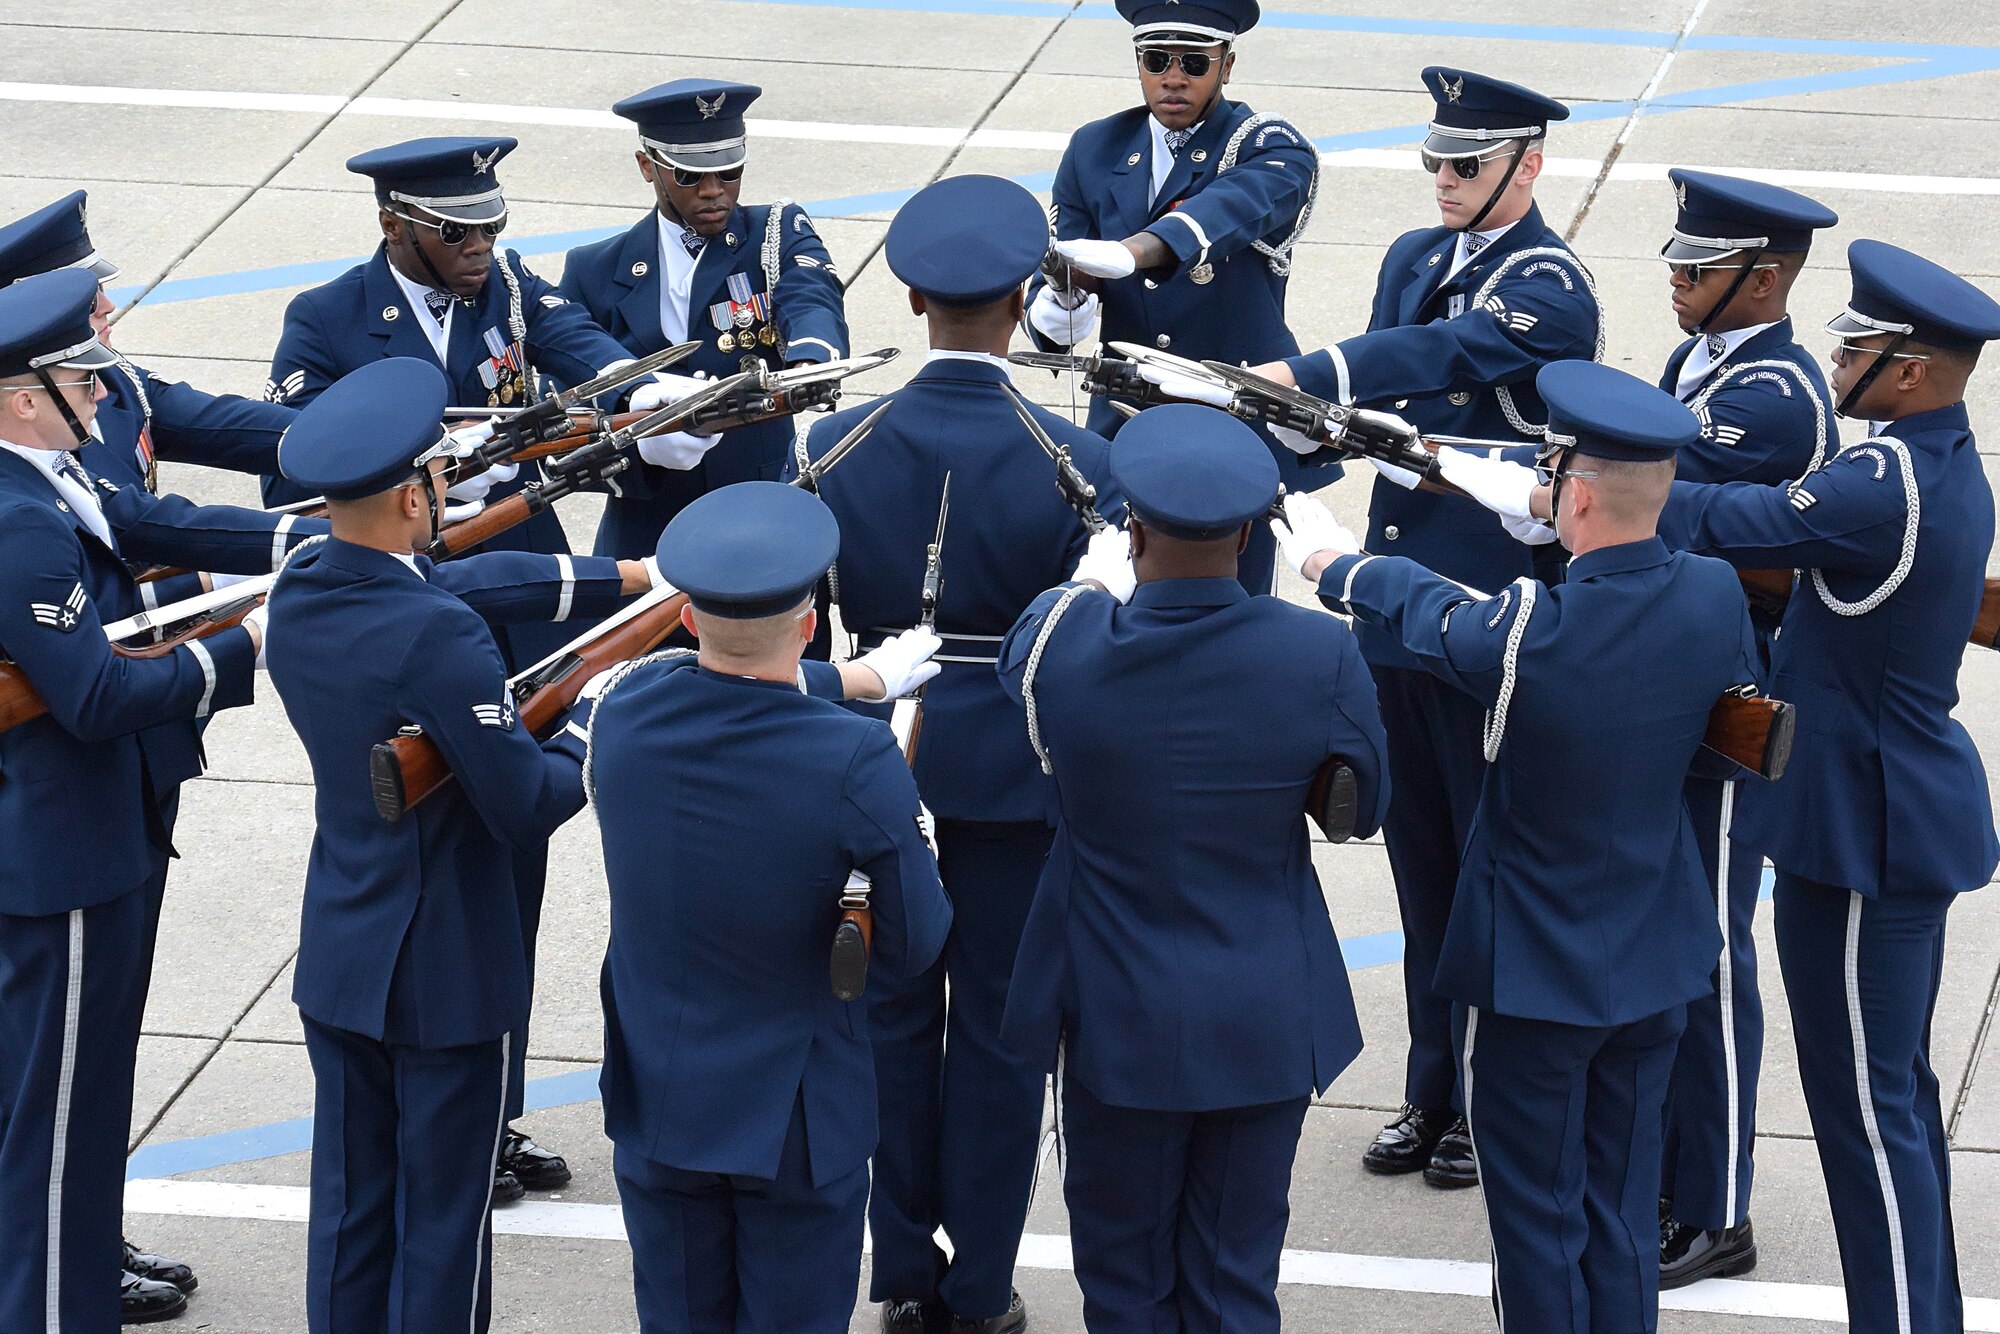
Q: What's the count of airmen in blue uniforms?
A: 13